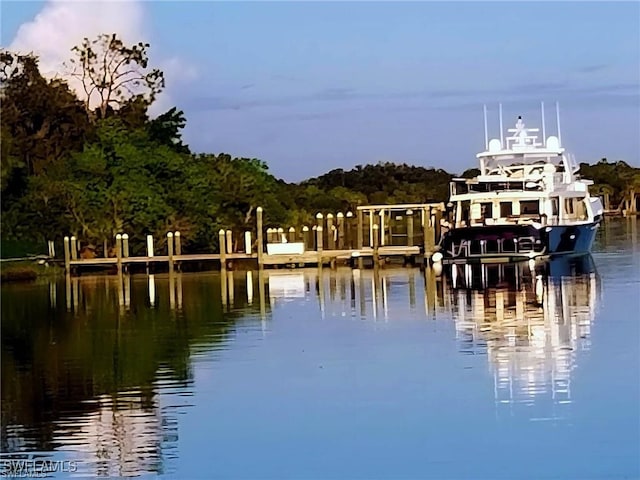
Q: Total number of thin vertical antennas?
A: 4